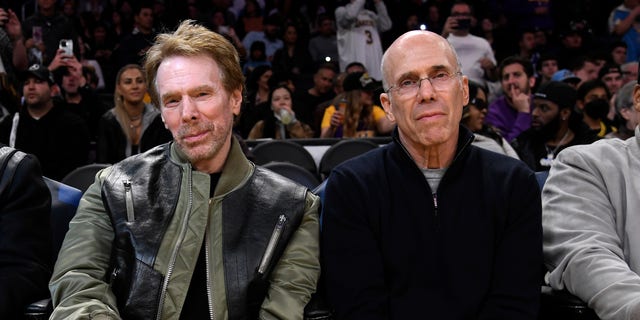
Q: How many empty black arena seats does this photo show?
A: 4